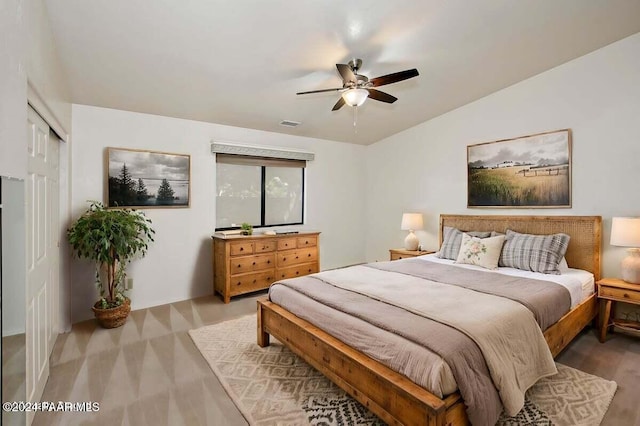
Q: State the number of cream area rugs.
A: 1